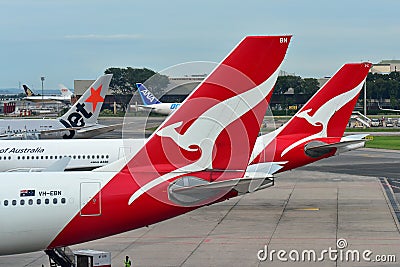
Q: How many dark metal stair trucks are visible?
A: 1